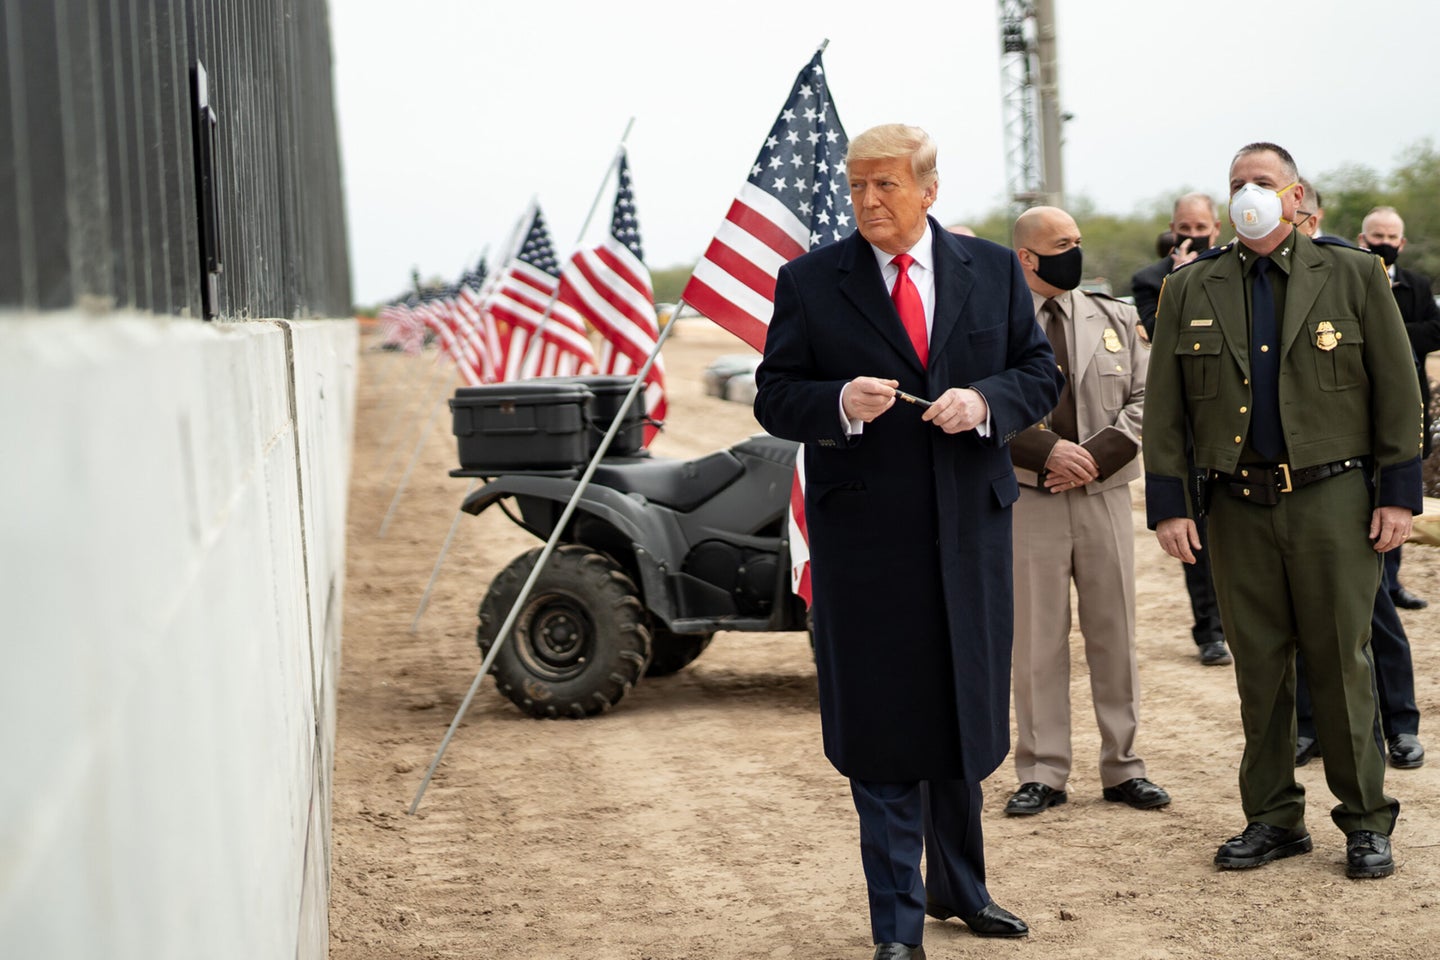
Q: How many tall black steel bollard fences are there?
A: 1